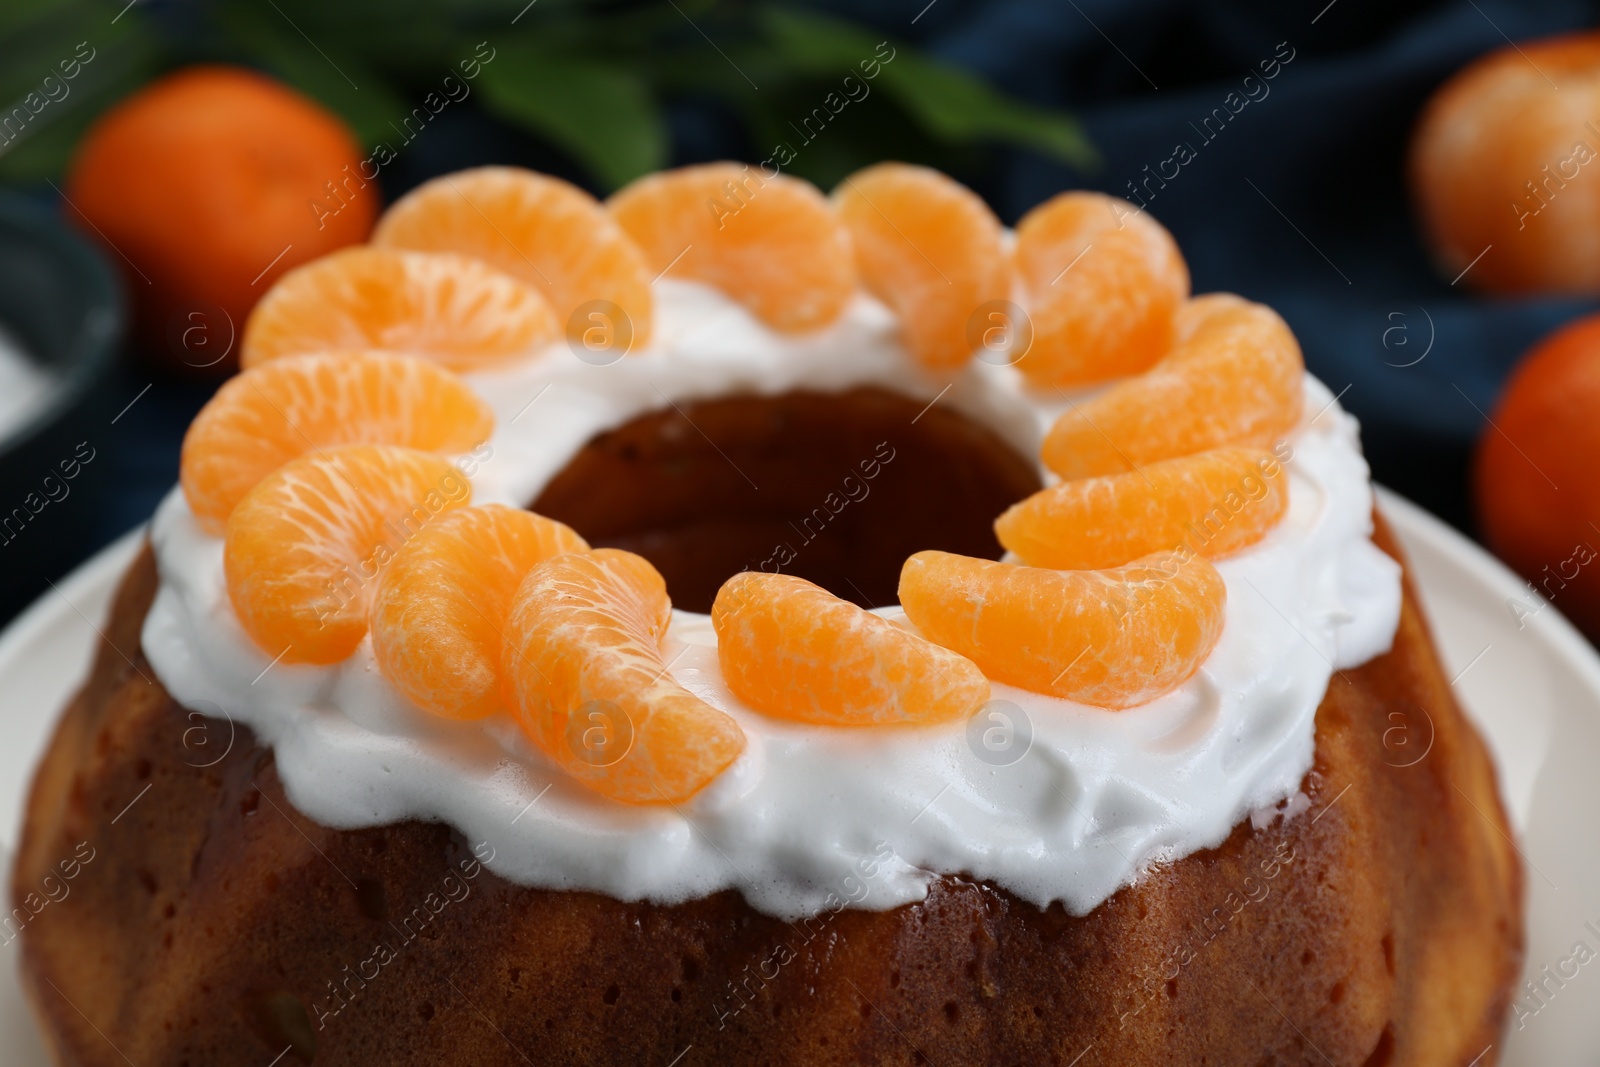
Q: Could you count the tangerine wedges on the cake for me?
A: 13